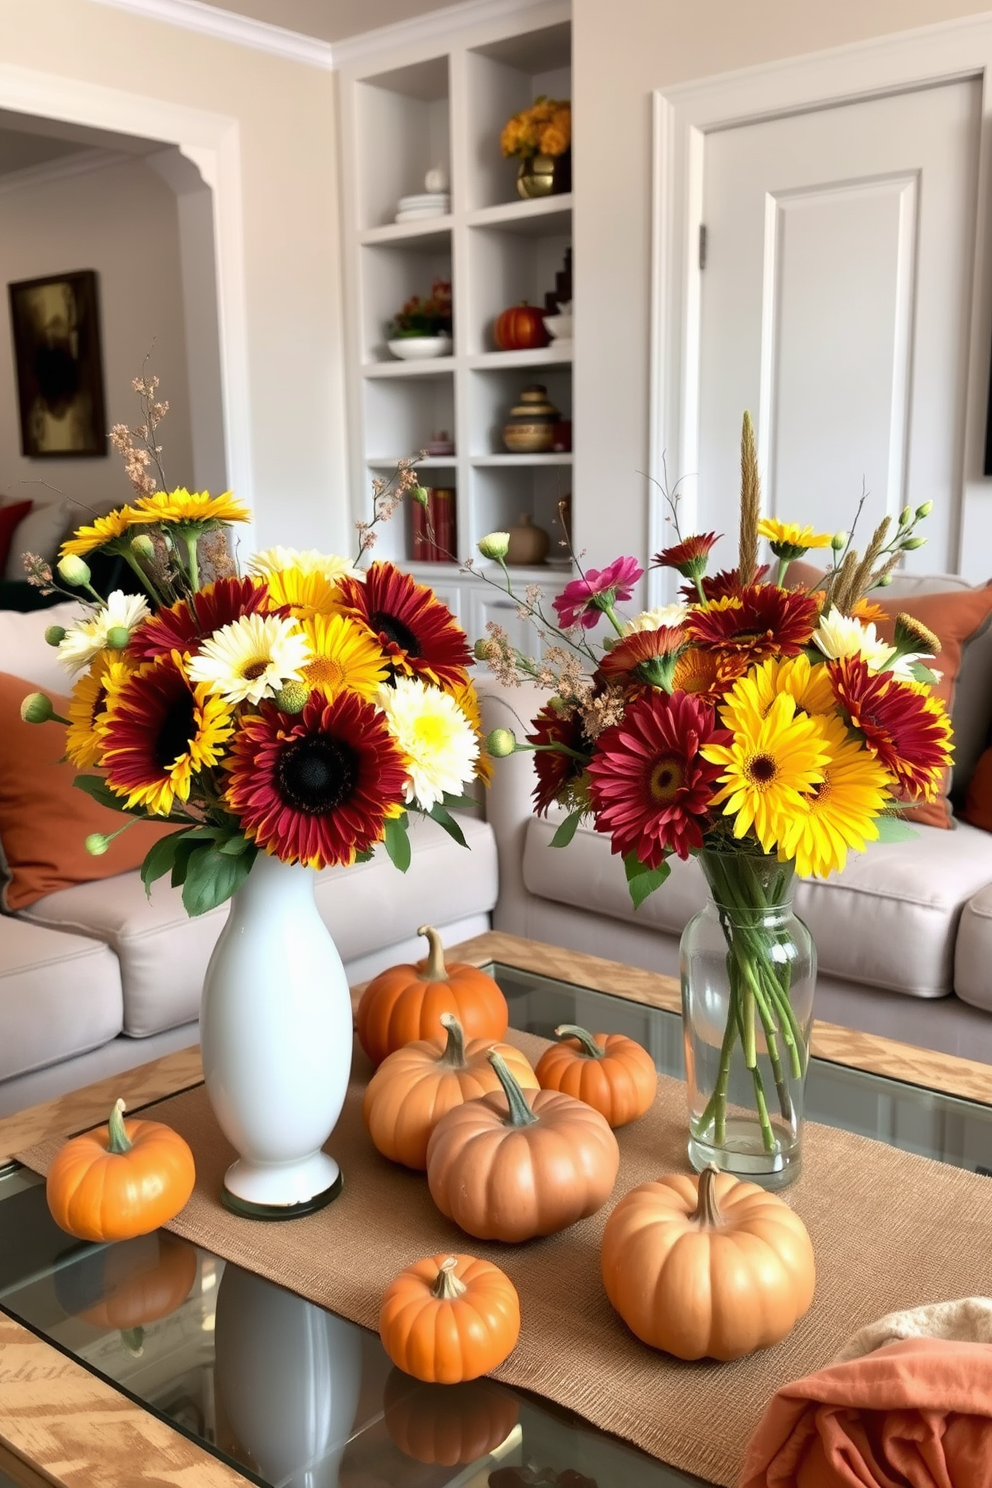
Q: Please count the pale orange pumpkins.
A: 3